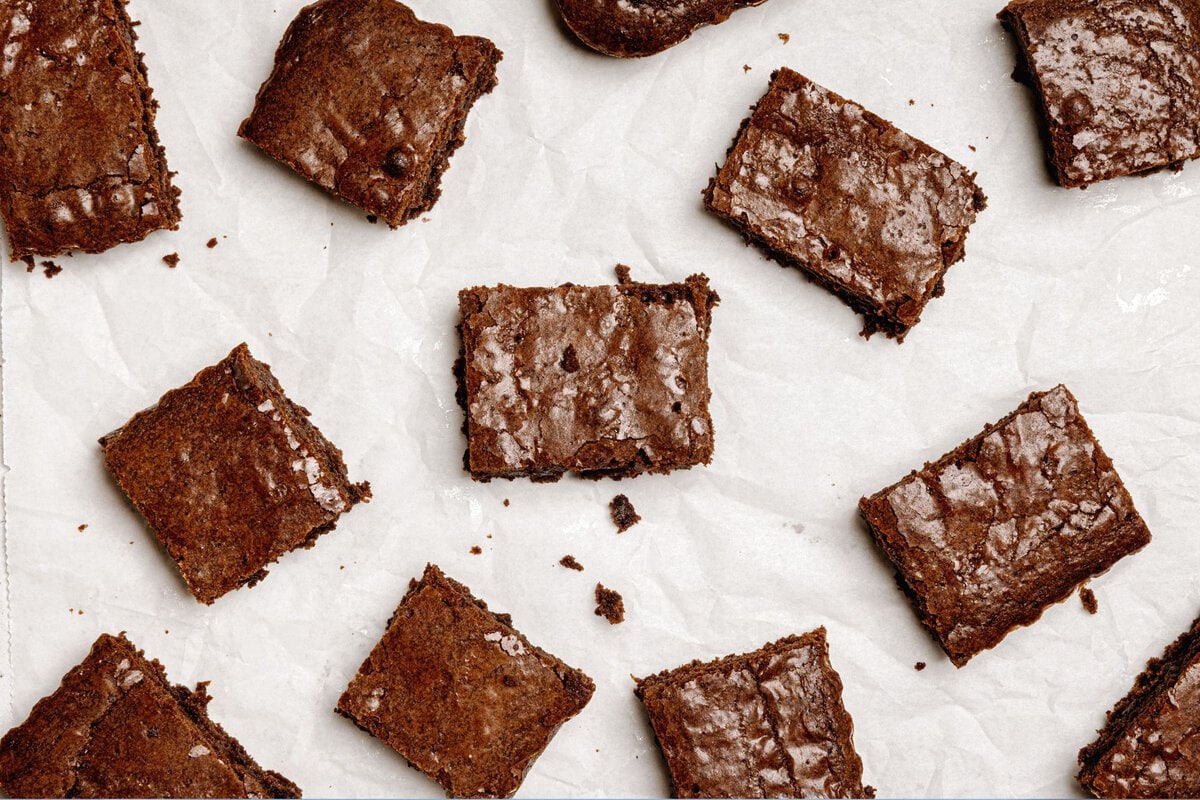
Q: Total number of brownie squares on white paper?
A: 12